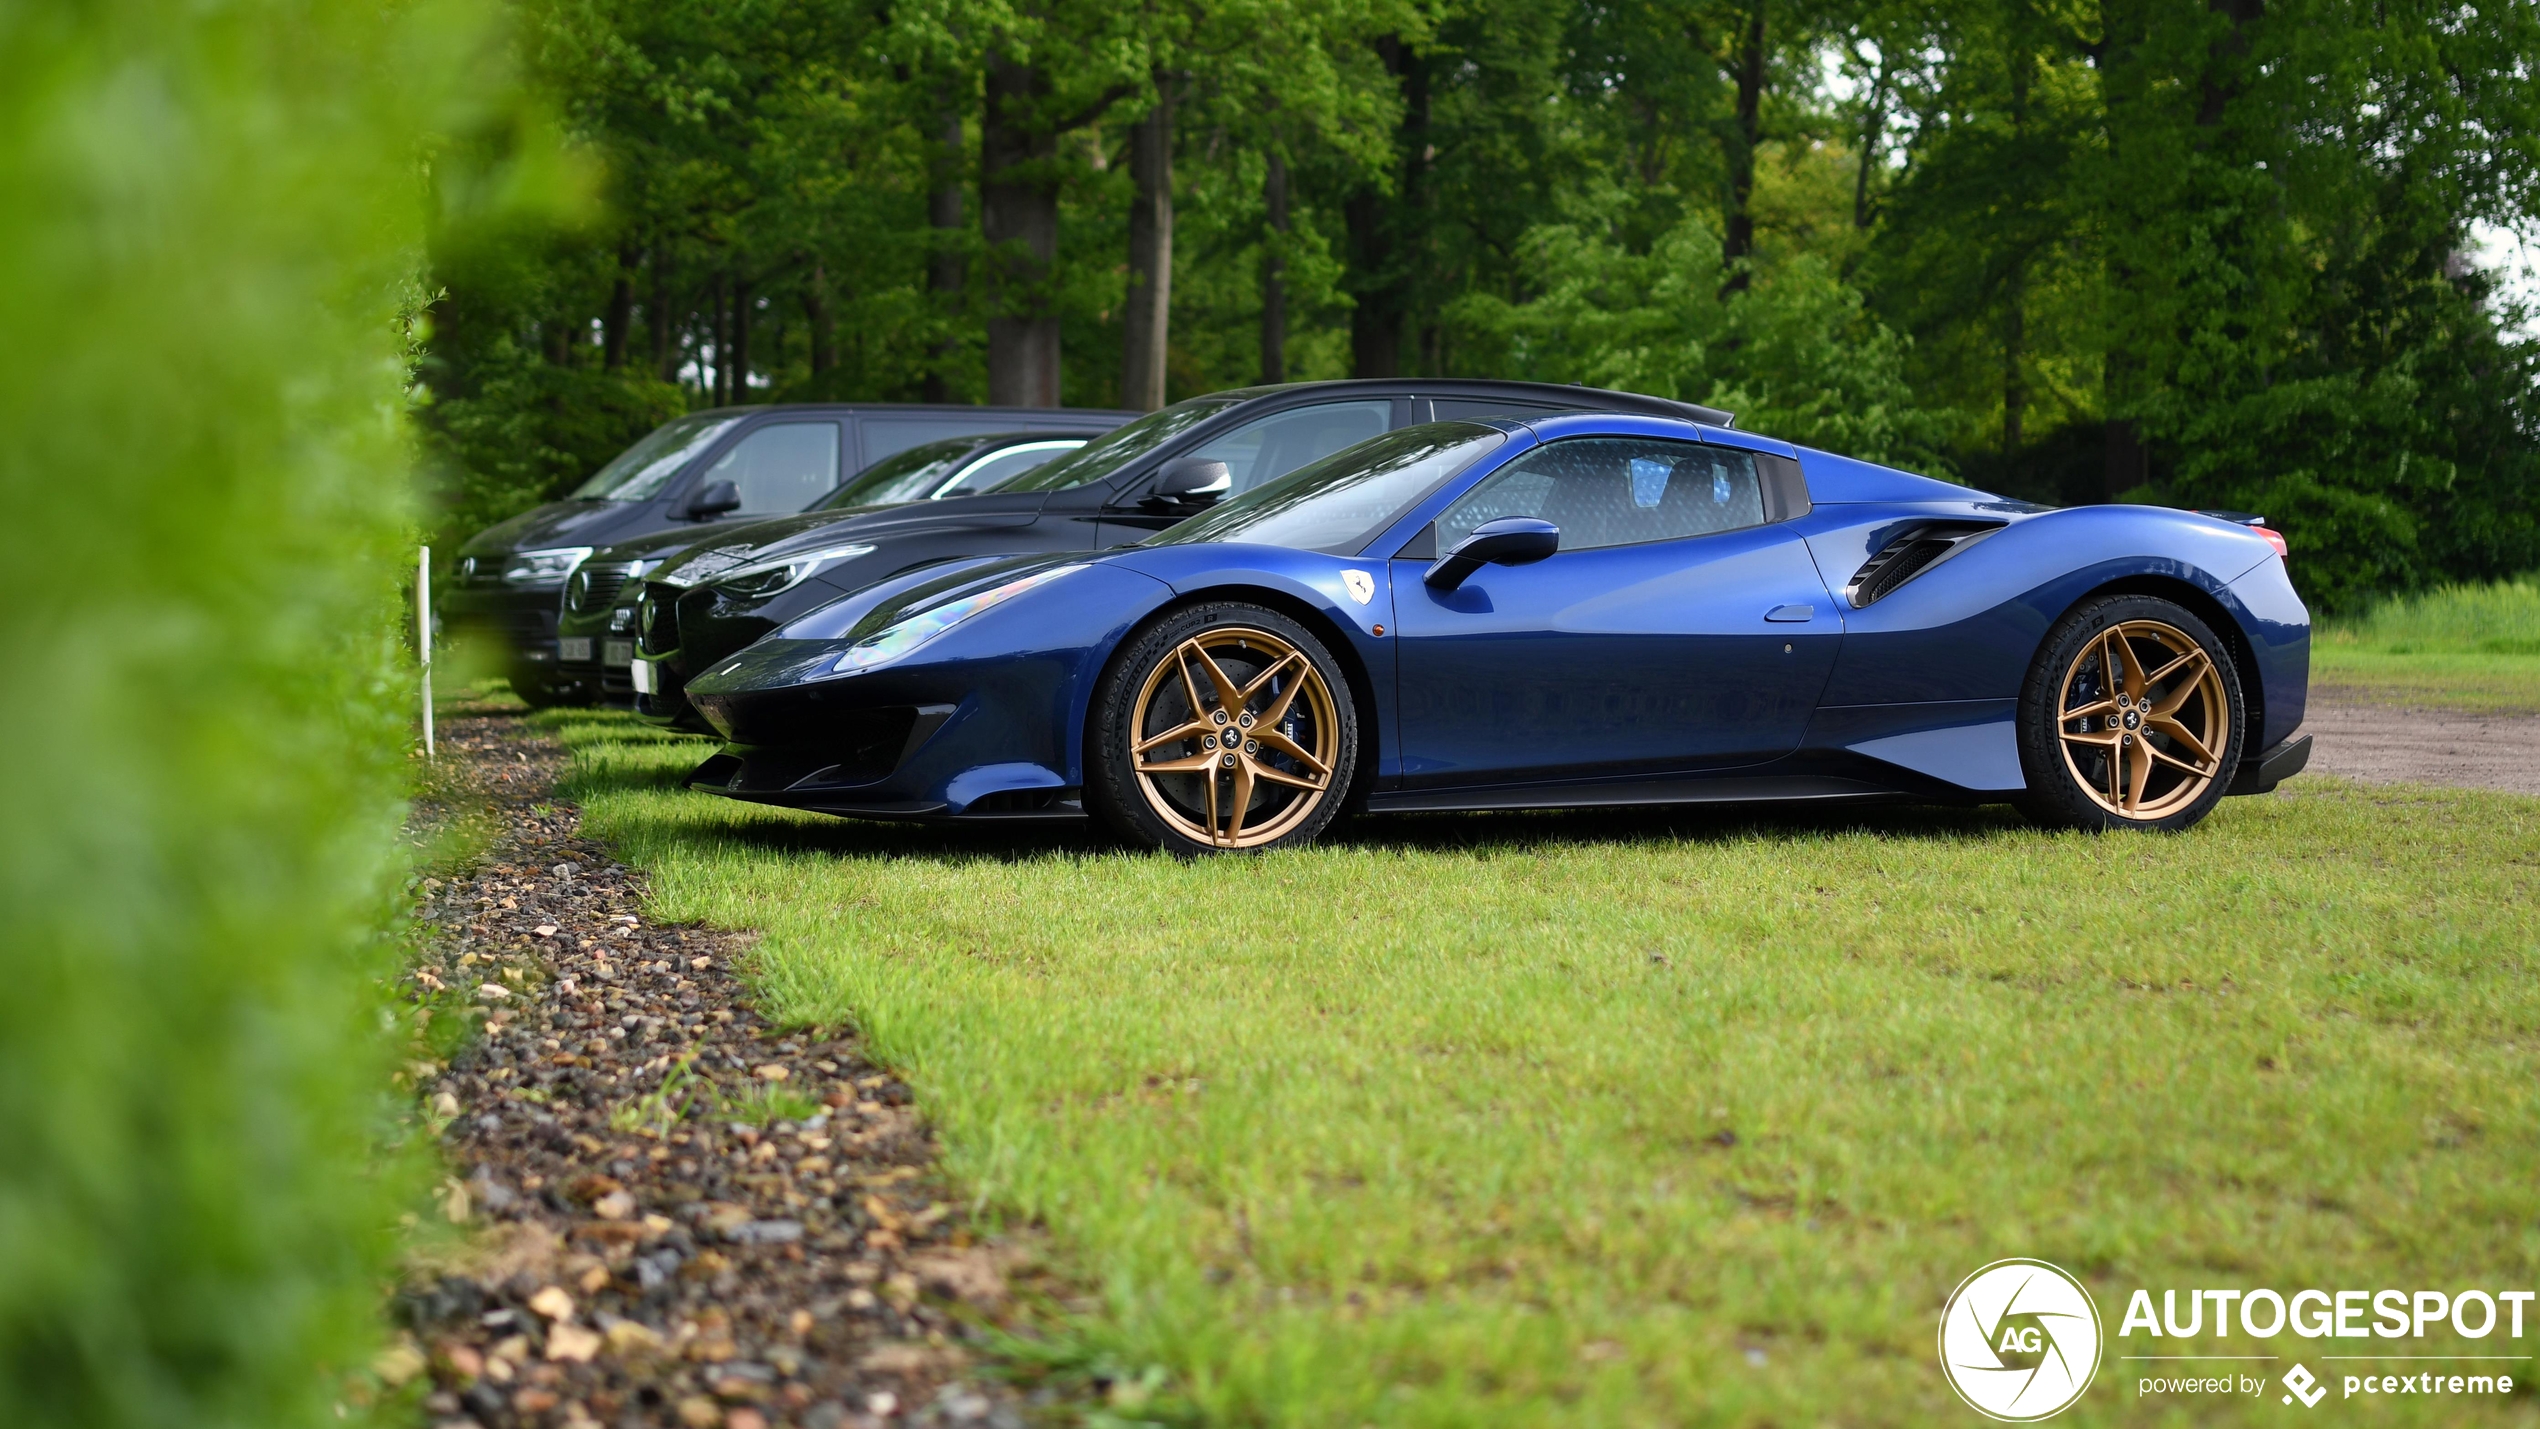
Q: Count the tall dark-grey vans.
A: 1